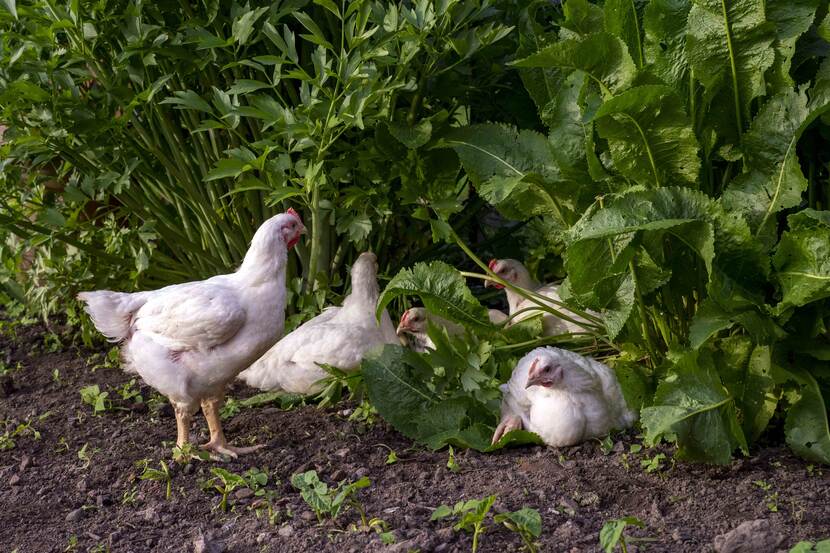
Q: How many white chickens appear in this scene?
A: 5